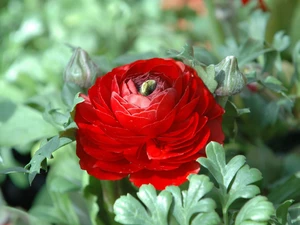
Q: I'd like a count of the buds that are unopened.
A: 2